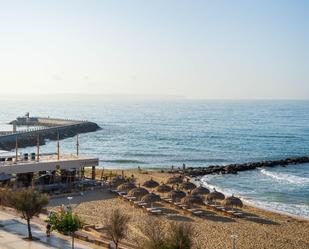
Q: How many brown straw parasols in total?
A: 13